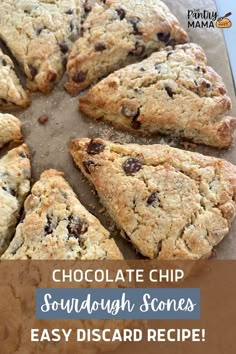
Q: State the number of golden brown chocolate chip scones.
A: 8